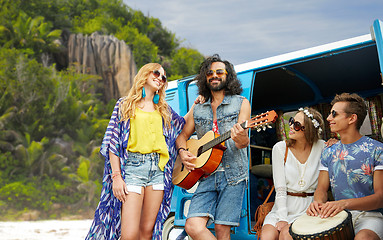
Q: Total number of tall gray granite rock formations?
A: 1